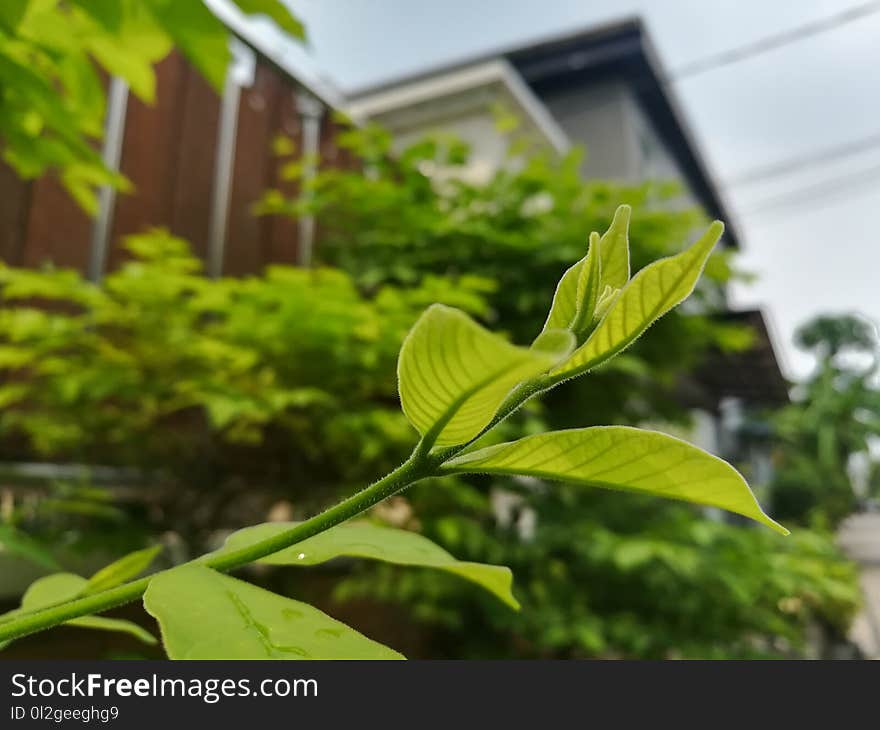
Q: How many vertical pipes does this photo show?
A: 3